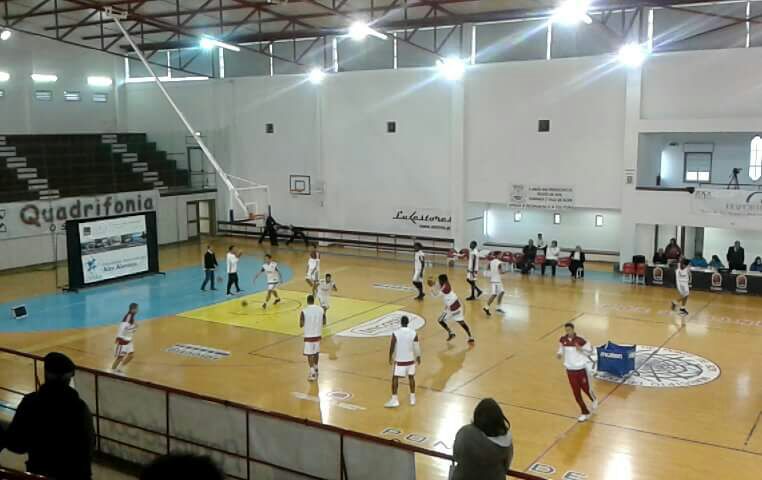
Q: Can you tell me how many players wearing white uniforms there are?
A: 11